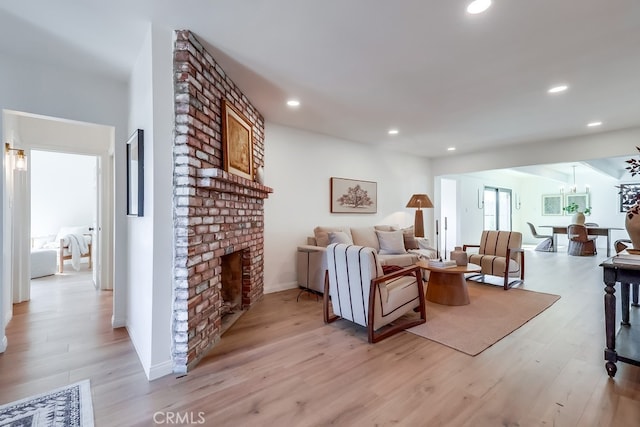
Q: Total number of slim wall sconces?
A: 2